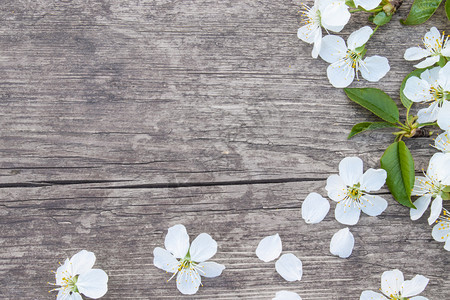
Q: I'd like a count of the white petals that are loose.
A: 5